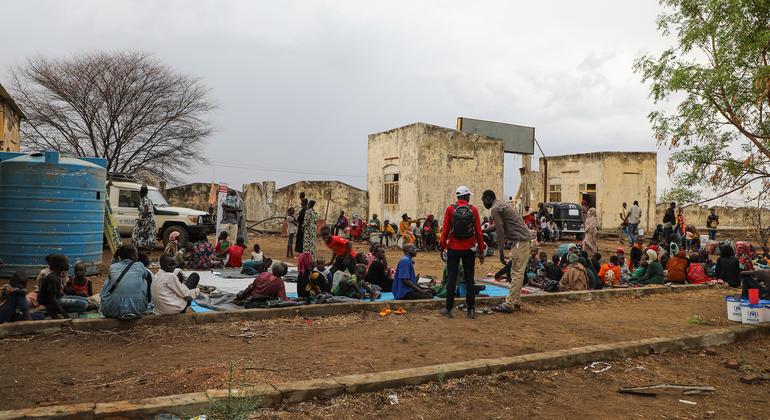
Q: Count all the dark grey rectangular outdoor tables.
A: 0